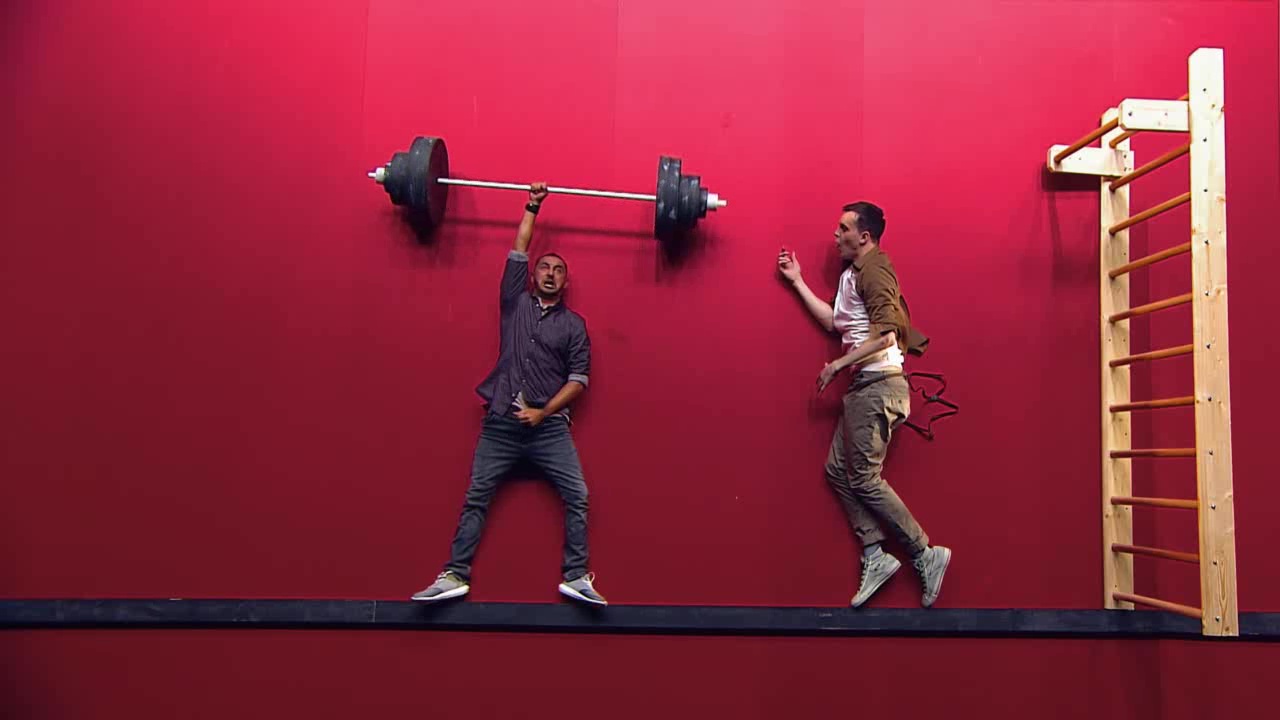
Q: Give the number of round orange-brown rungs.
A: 12